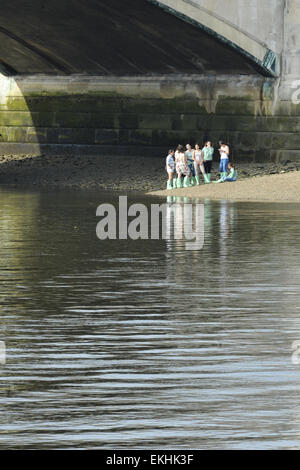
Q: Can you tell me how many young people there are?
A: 7